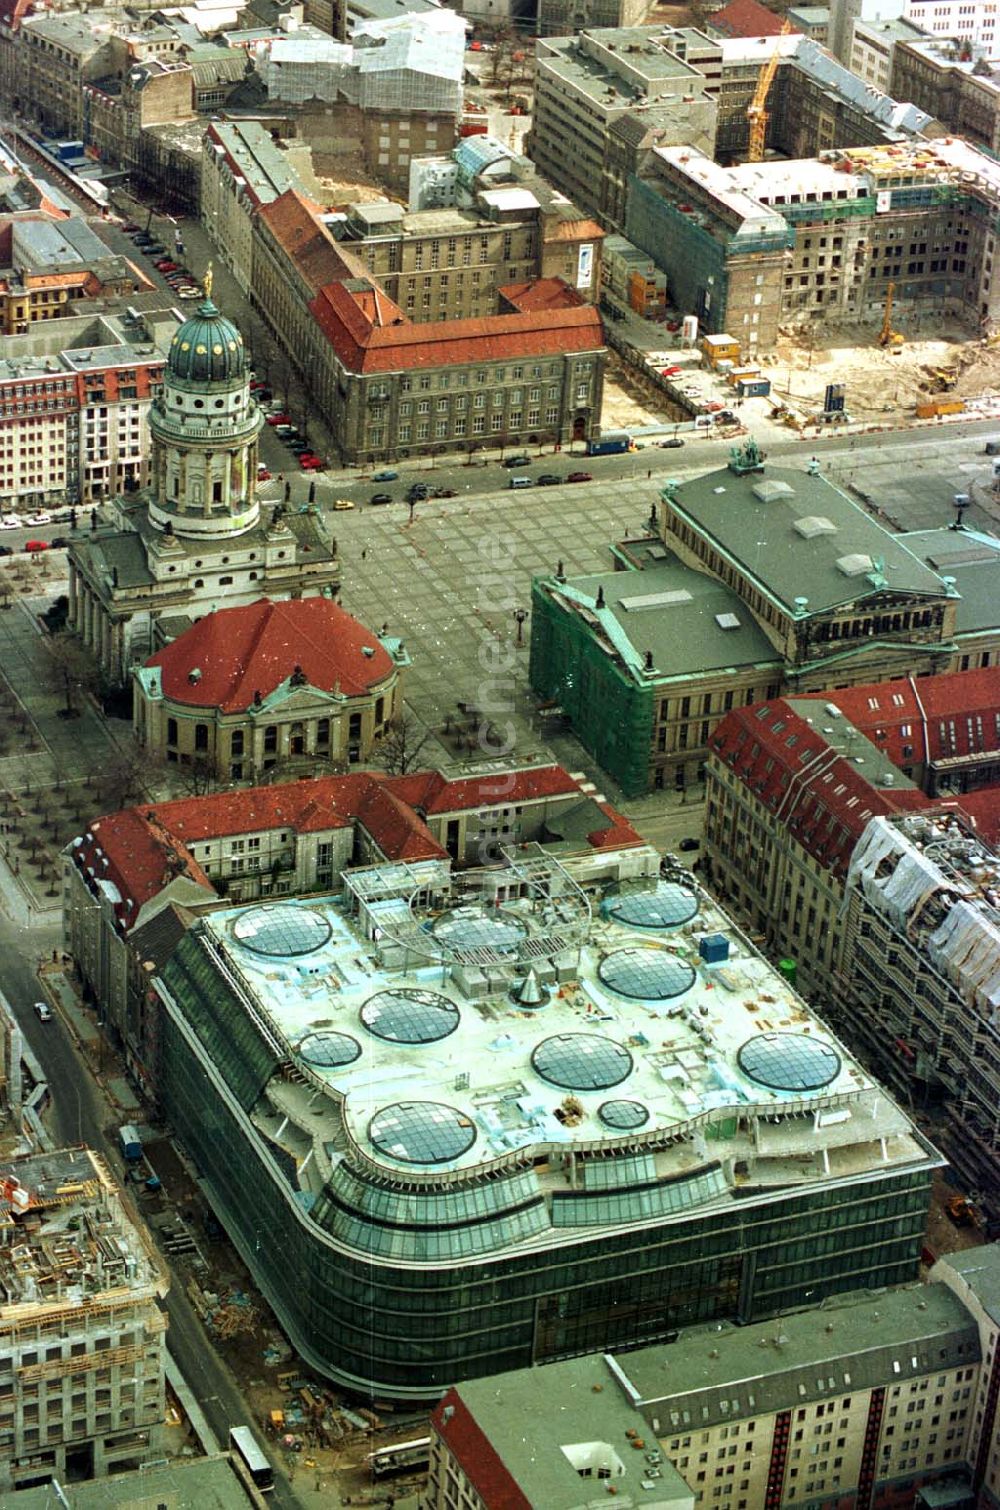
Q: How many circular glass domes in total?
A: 10